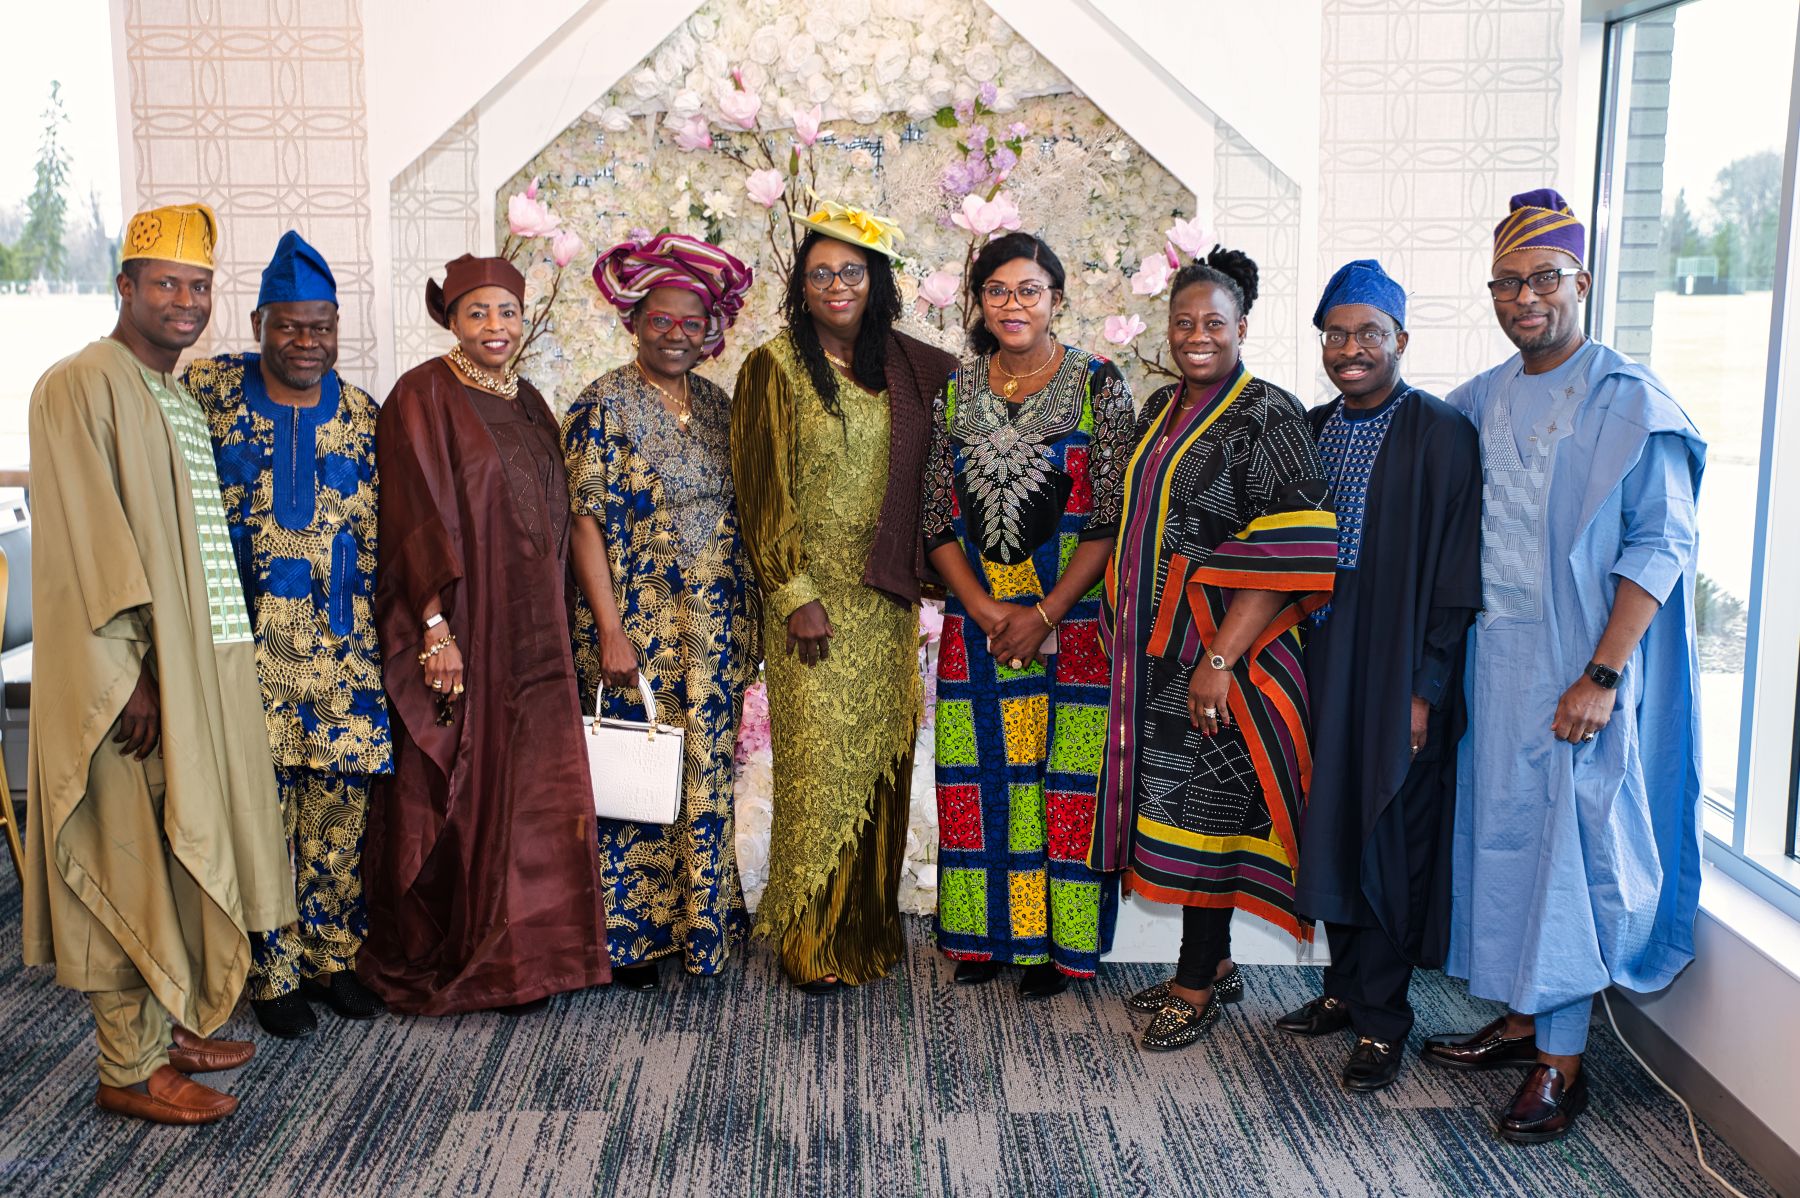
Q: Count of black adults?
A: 9